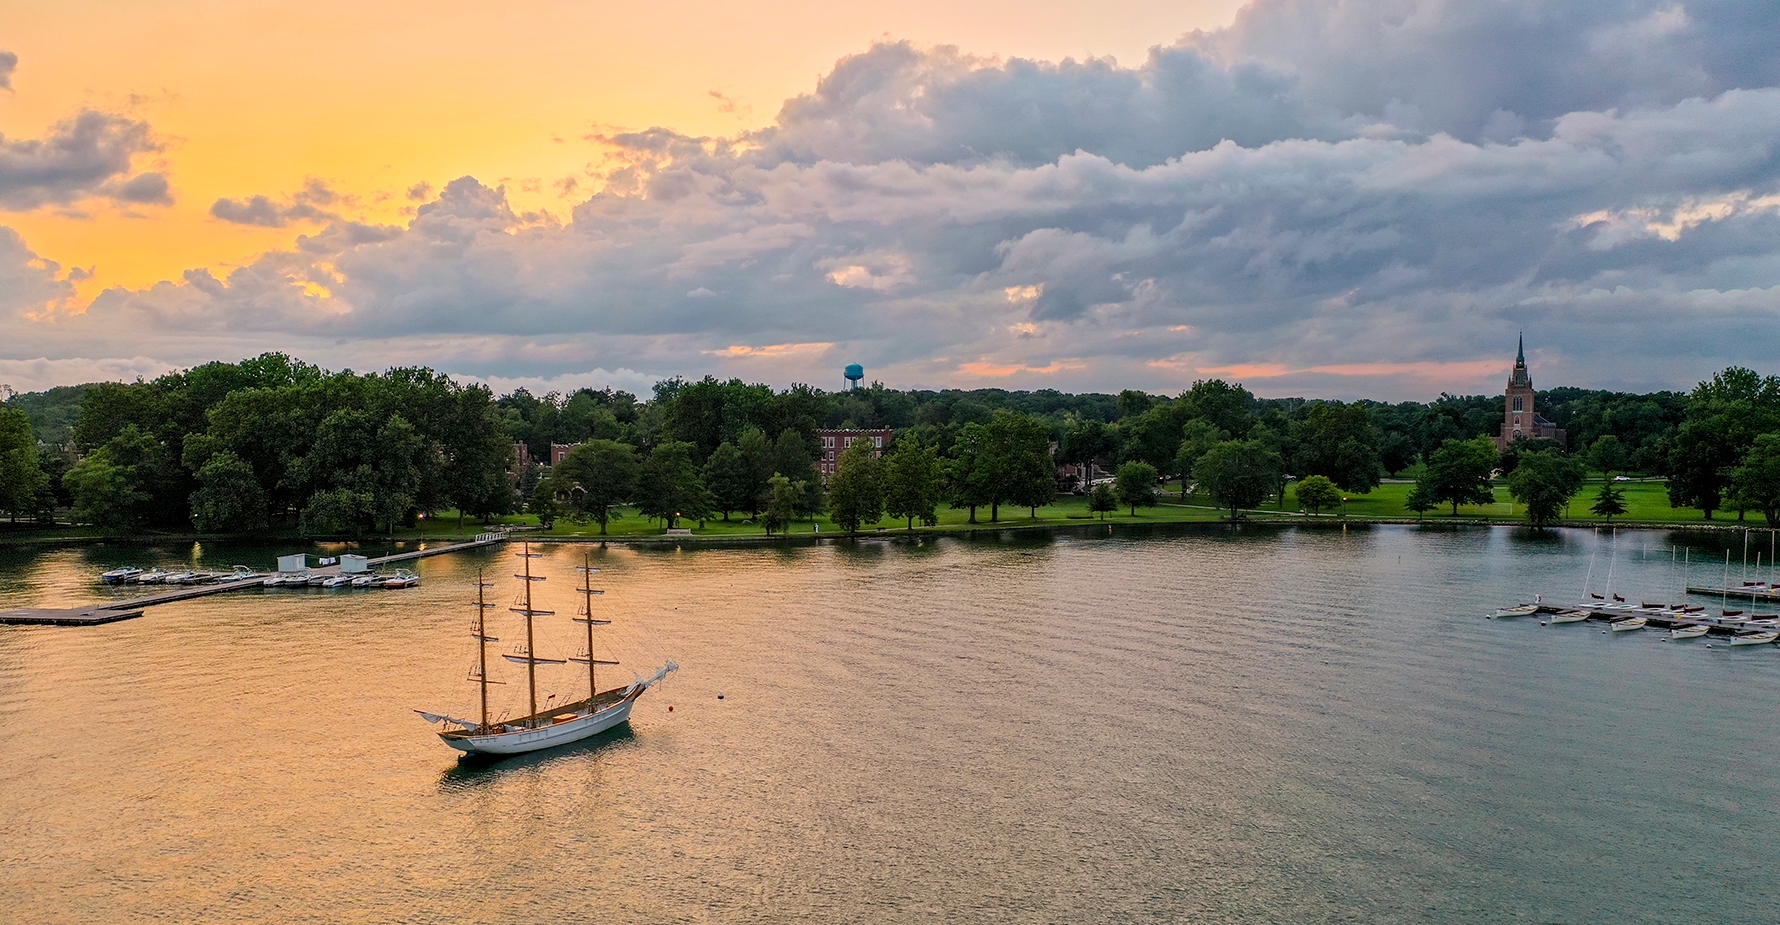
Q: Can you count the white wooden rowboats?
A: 5